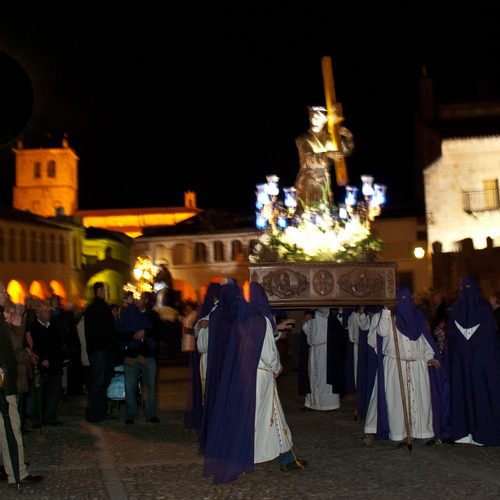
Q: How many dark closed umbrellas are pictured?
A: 2